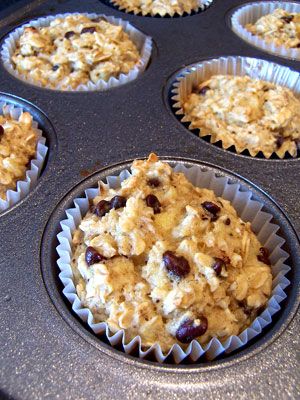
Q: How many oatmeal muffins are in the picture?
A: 6